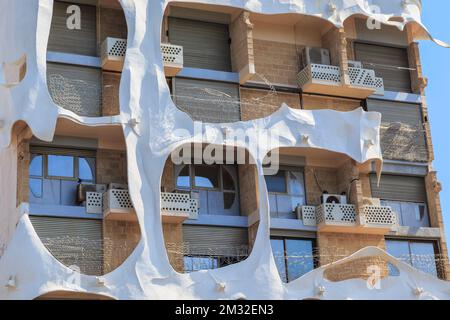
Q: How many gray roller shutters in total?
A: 9